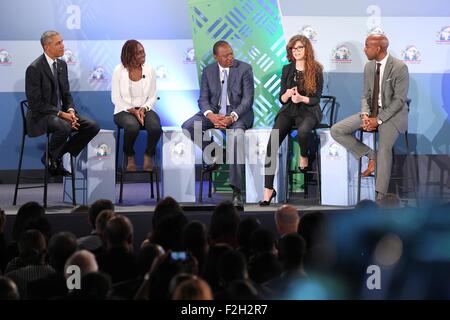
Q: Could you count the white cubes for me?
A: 4